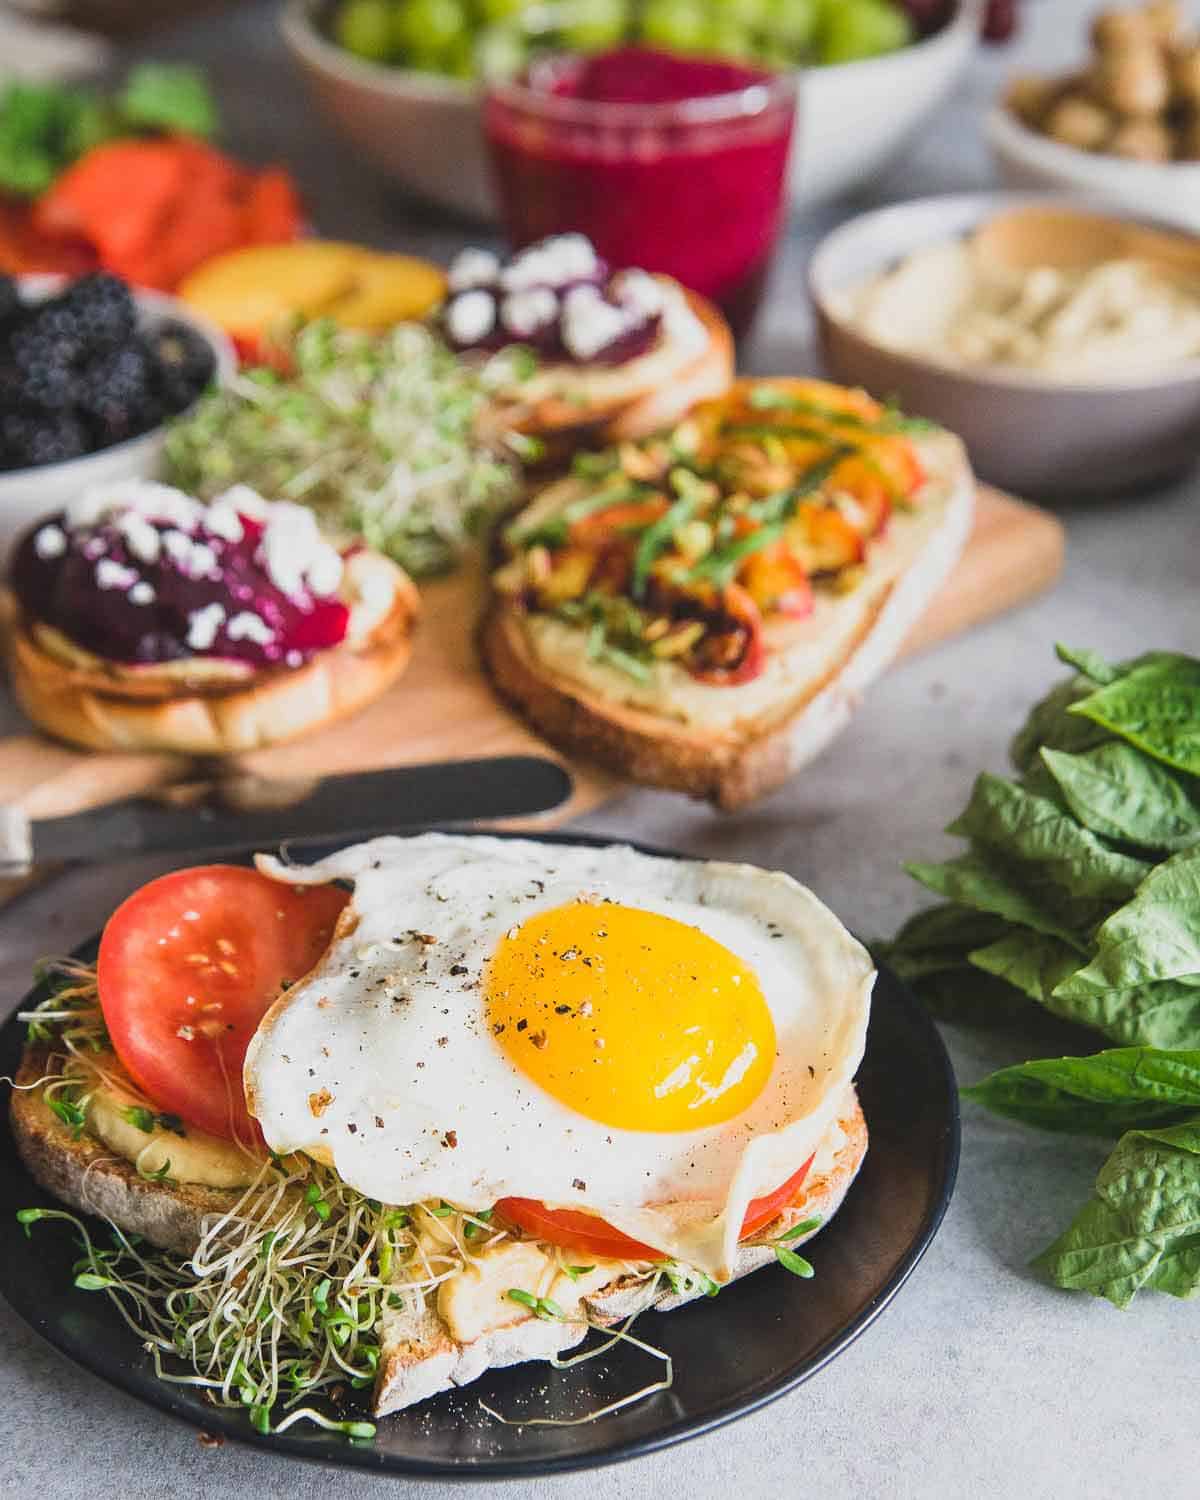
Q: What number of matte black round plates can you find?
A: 1